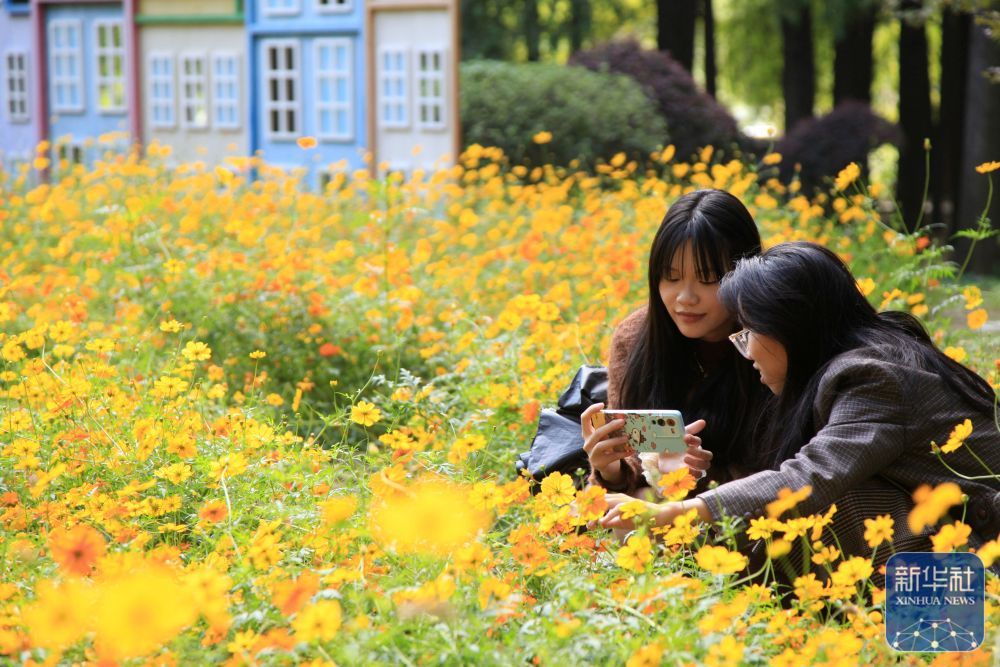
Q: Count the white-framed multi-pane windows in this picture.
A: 12